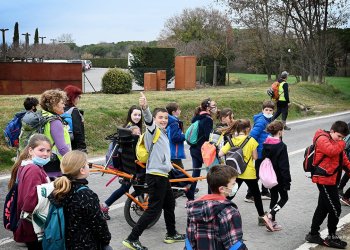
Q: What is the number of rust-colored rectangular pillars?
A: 3